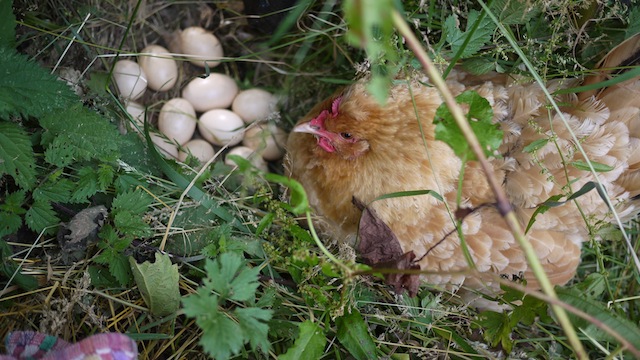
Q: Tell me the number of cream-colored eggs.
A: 12